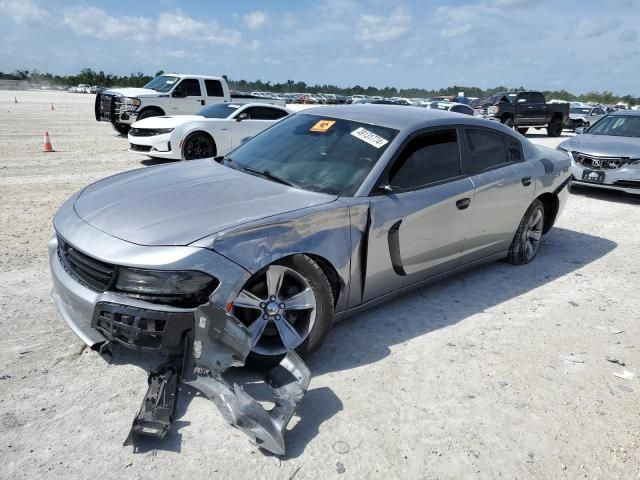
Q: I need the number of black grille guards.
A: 1